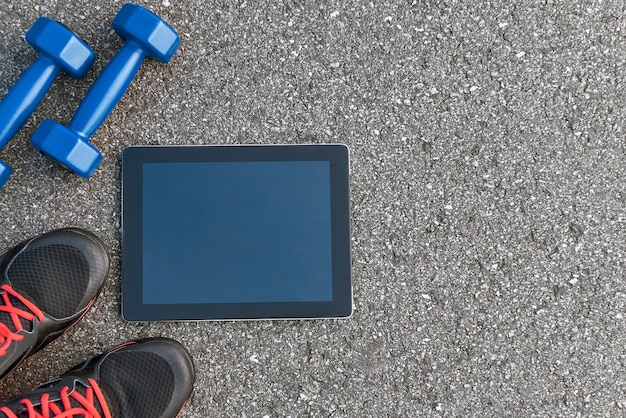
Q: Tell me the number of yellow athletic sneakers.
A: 0